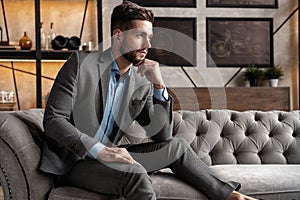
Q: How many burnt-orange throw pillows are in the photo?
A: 0